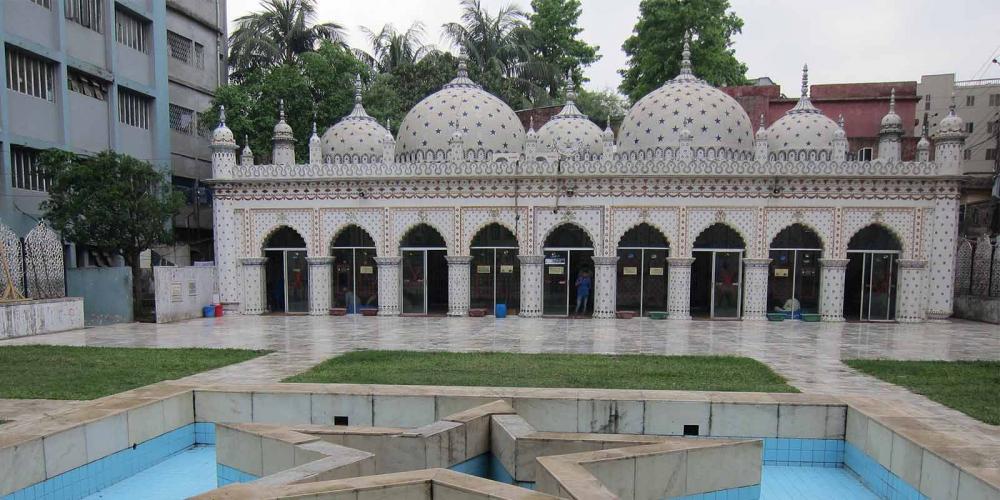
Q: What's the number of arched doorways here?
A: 9